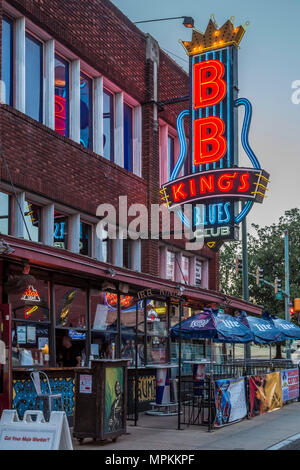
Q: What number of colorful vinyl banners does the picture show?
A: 3